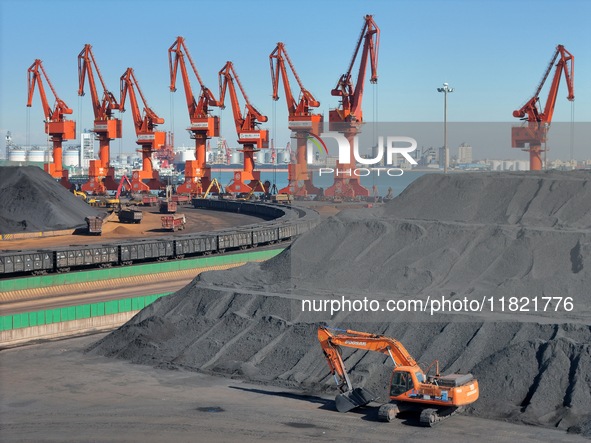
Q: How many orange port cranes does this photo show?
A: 8